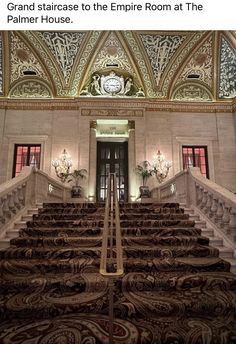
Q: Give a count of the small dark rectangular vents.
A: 3